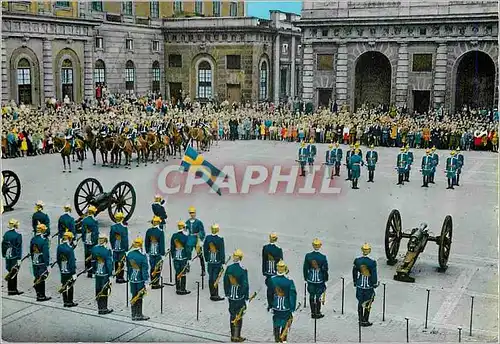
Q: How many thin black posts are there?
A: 14